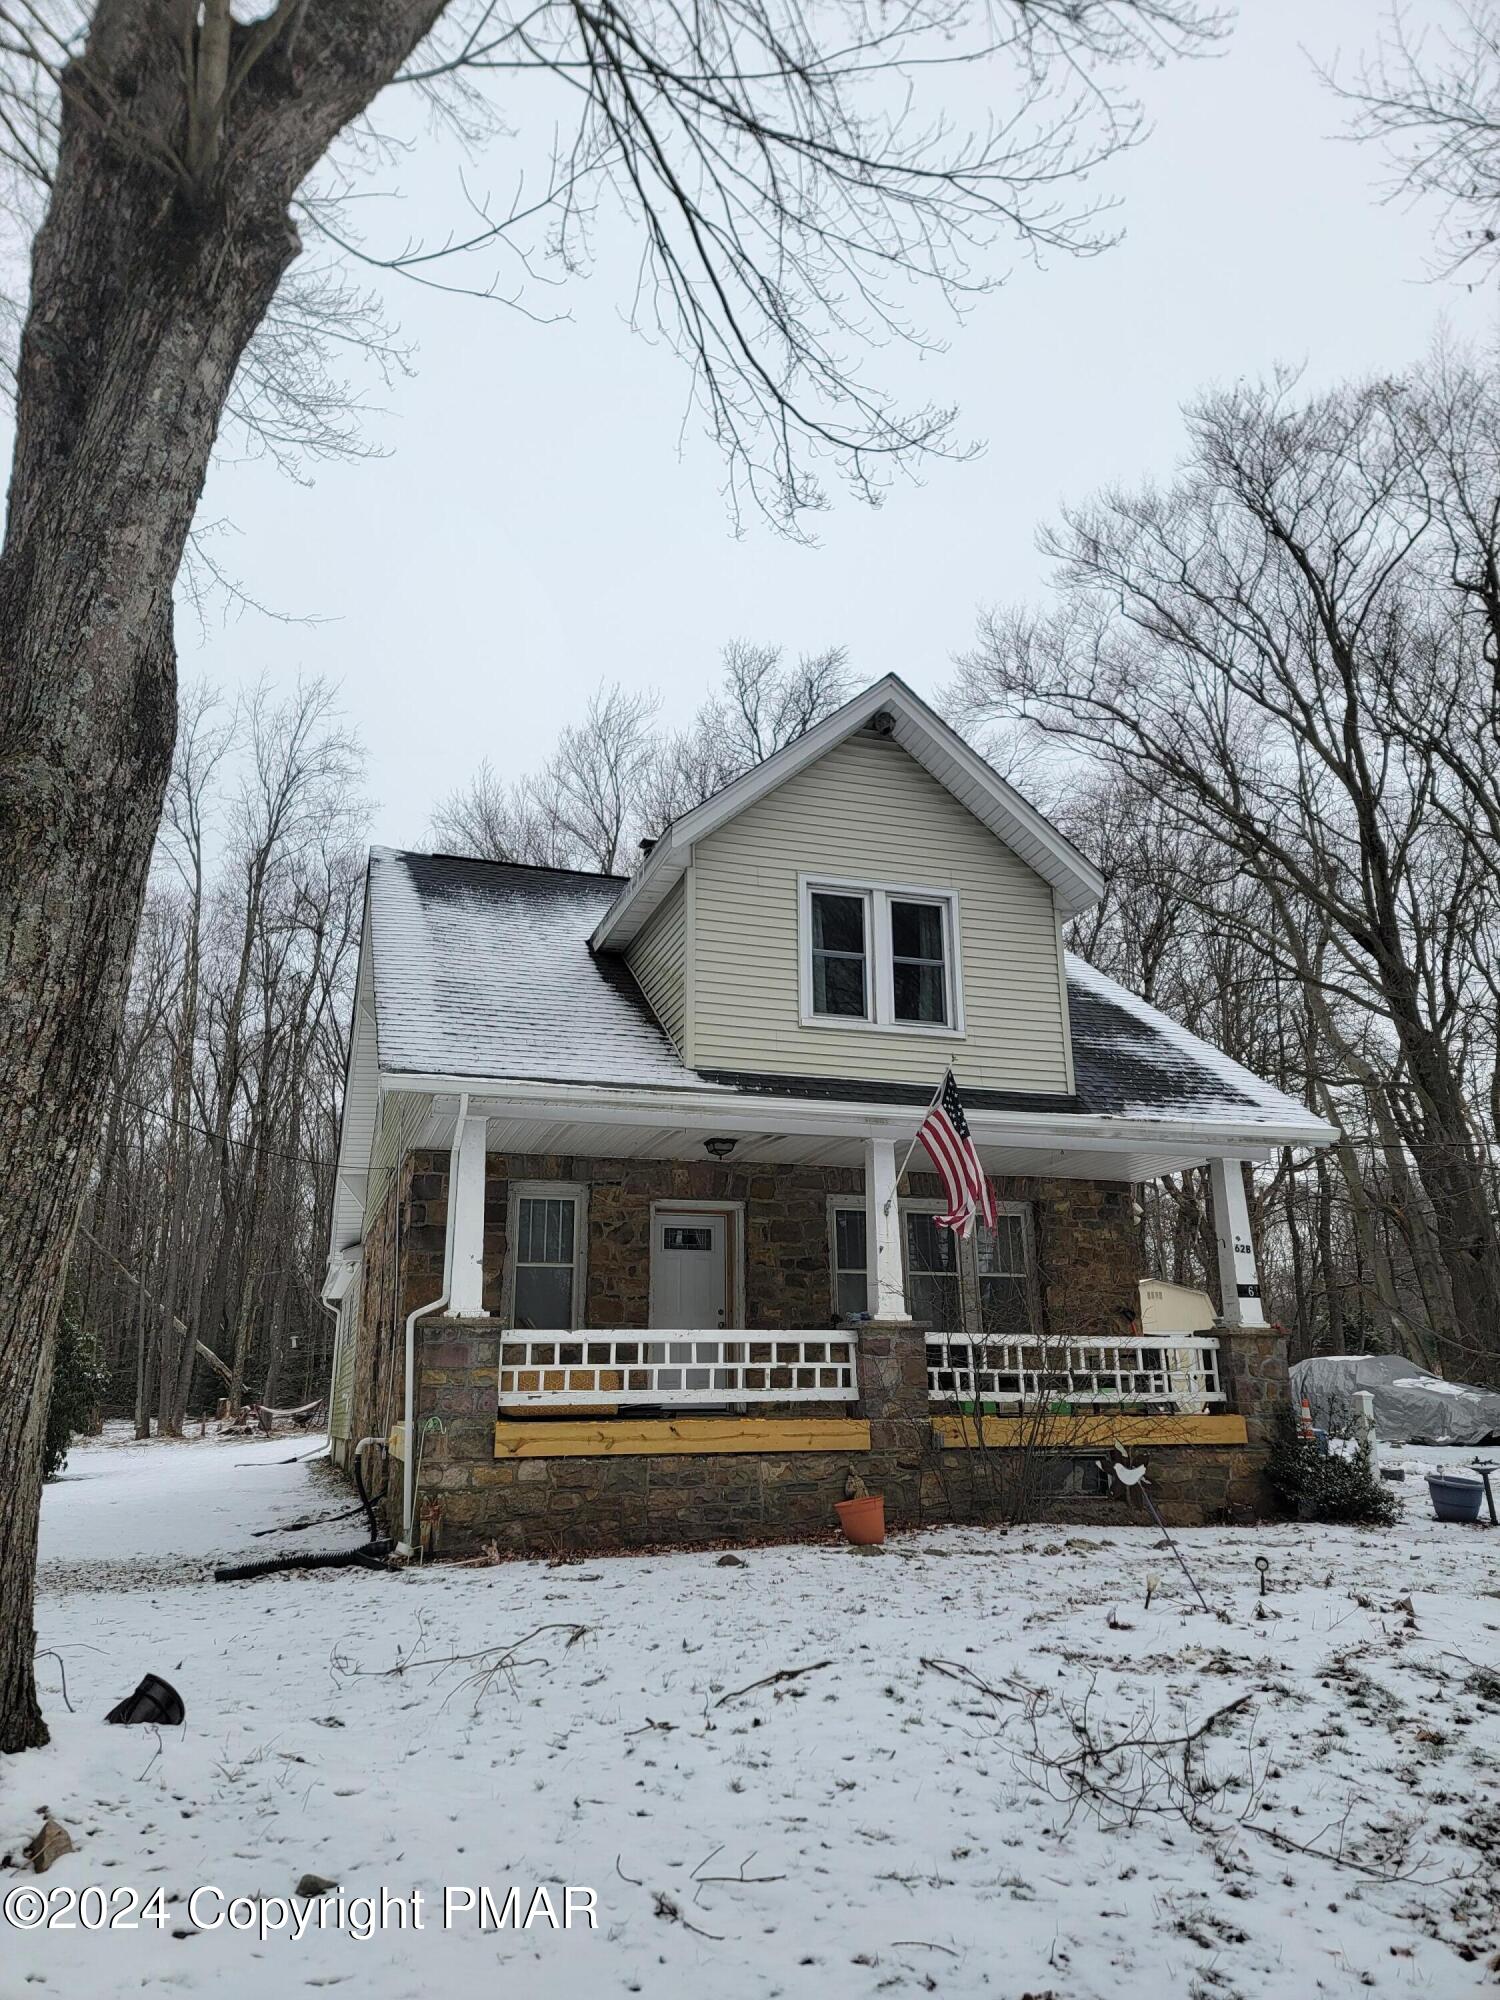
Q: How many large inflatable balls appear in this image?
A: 0